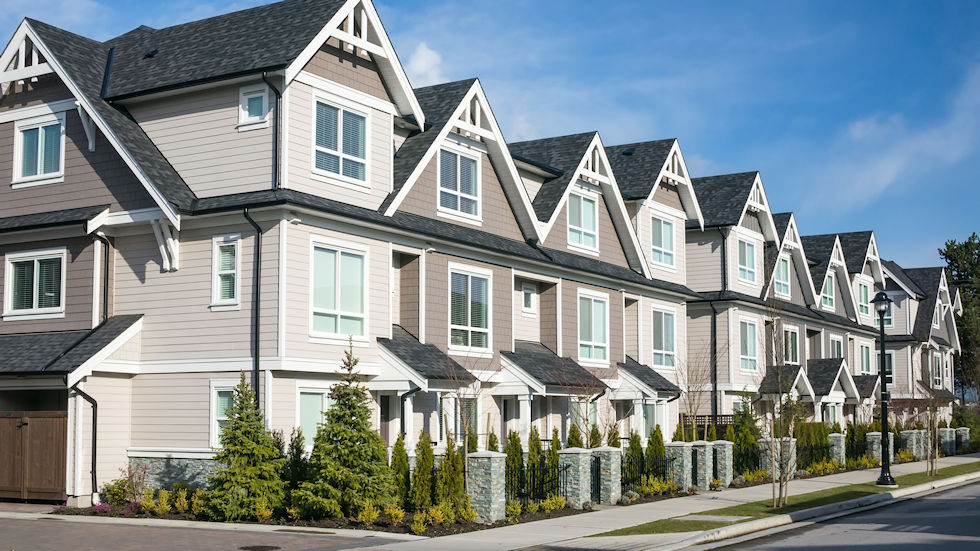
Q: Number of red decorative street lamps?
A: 0